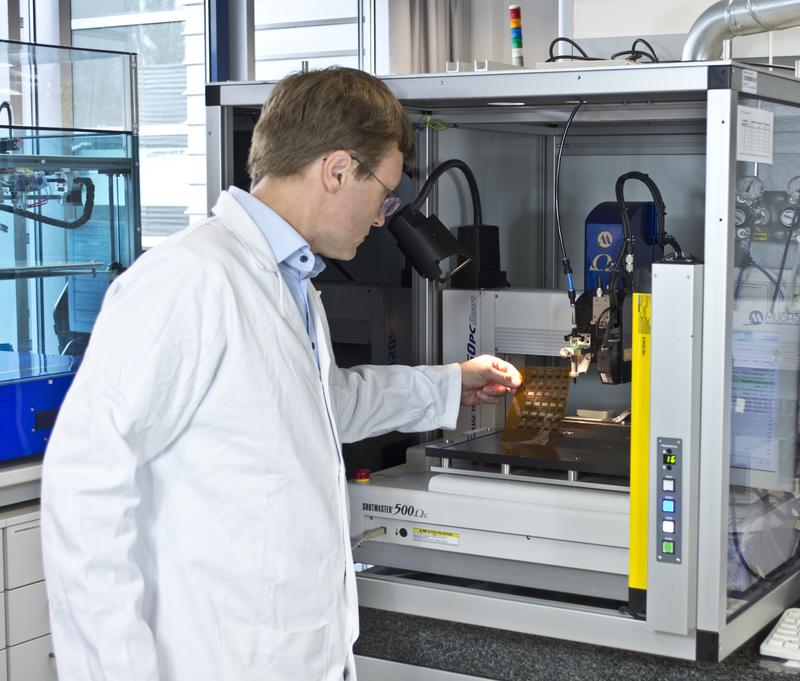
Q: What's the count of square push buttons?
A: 4